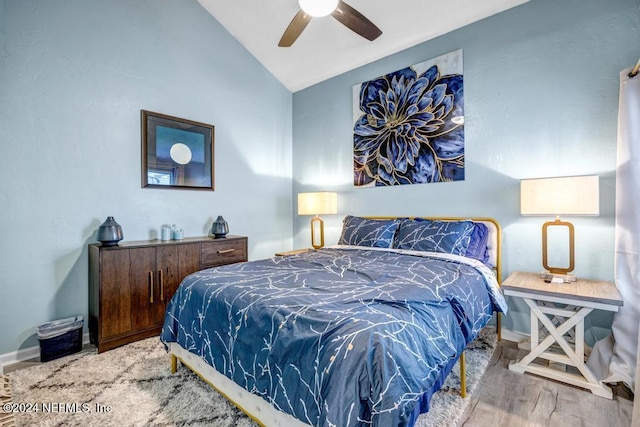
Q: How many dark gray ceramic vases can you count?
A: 2